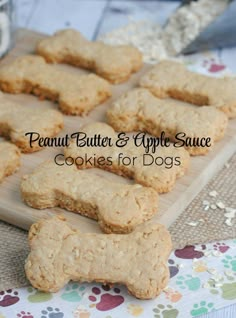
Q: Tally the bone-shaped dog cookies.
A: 9